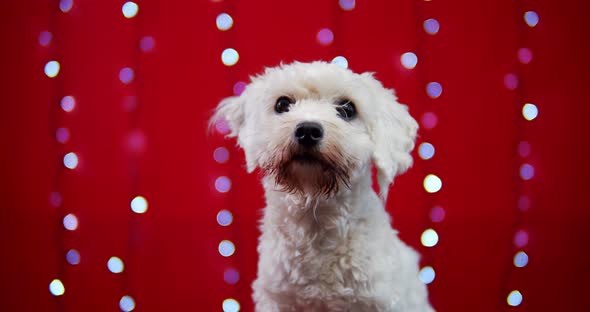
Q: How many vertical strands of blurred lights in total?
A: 6